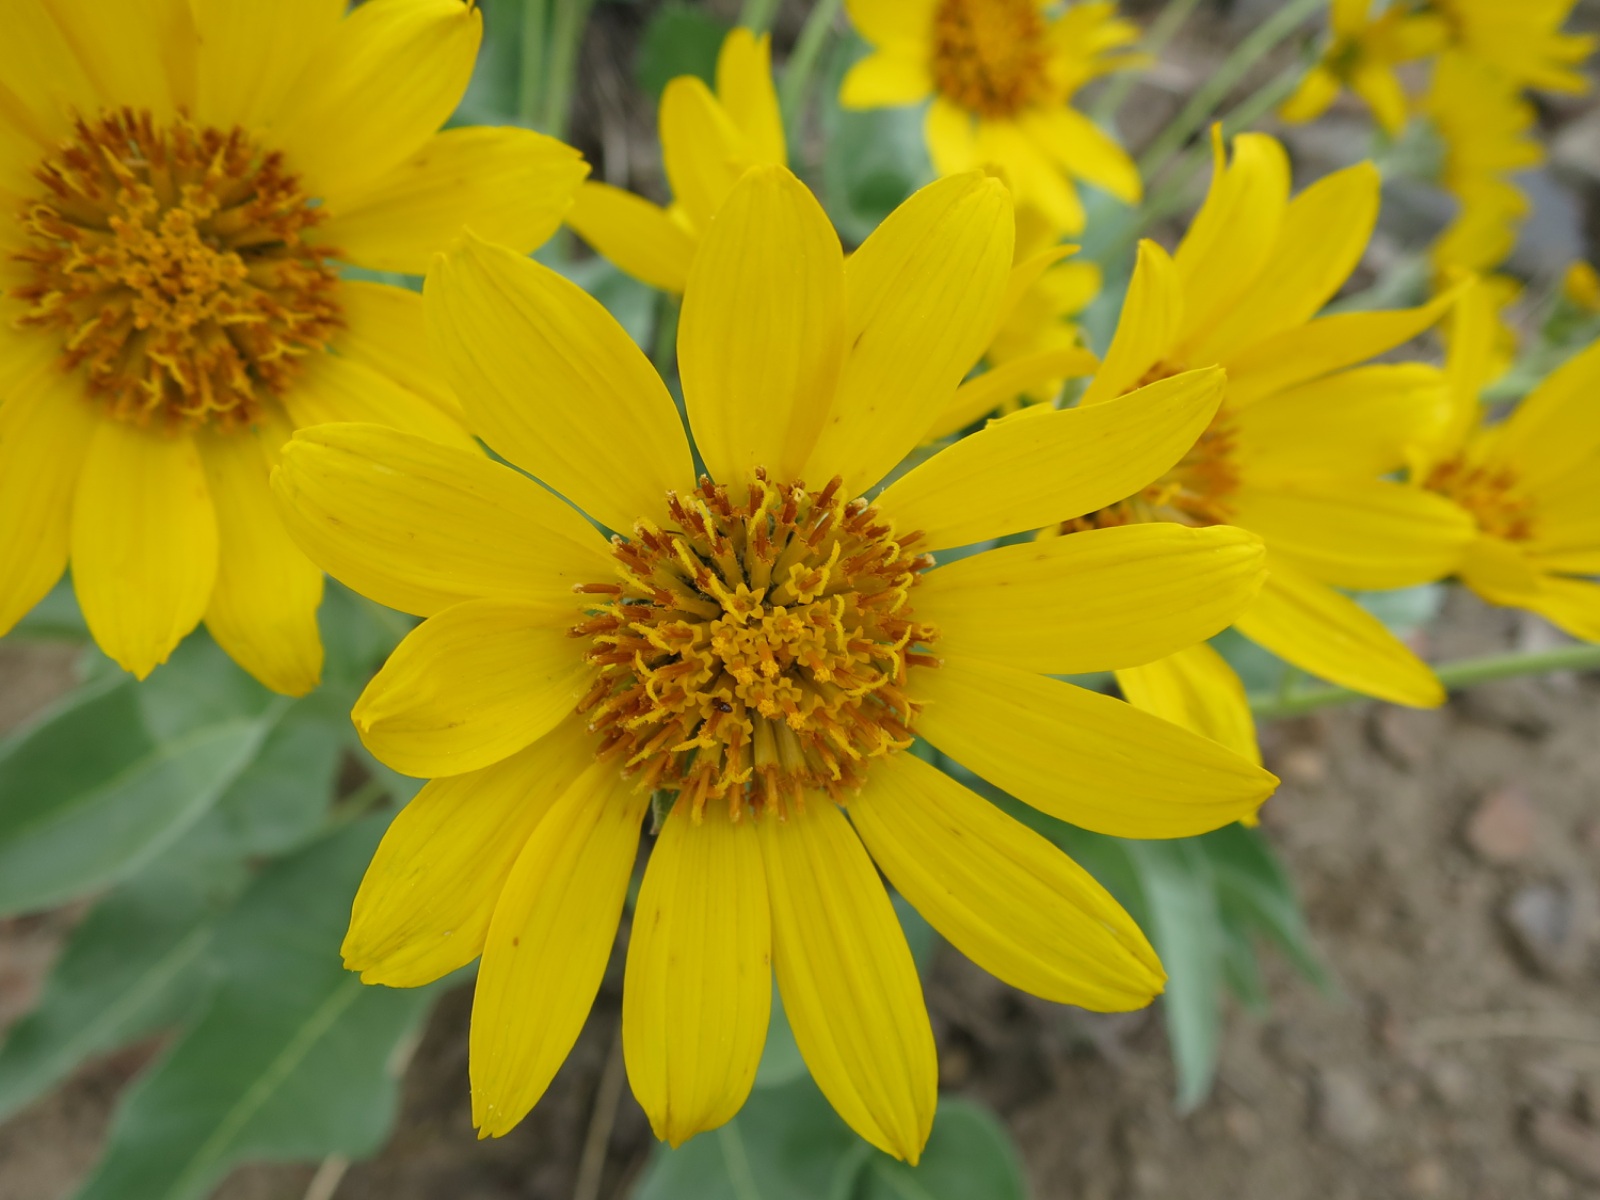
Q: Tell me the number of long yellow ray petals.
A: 13